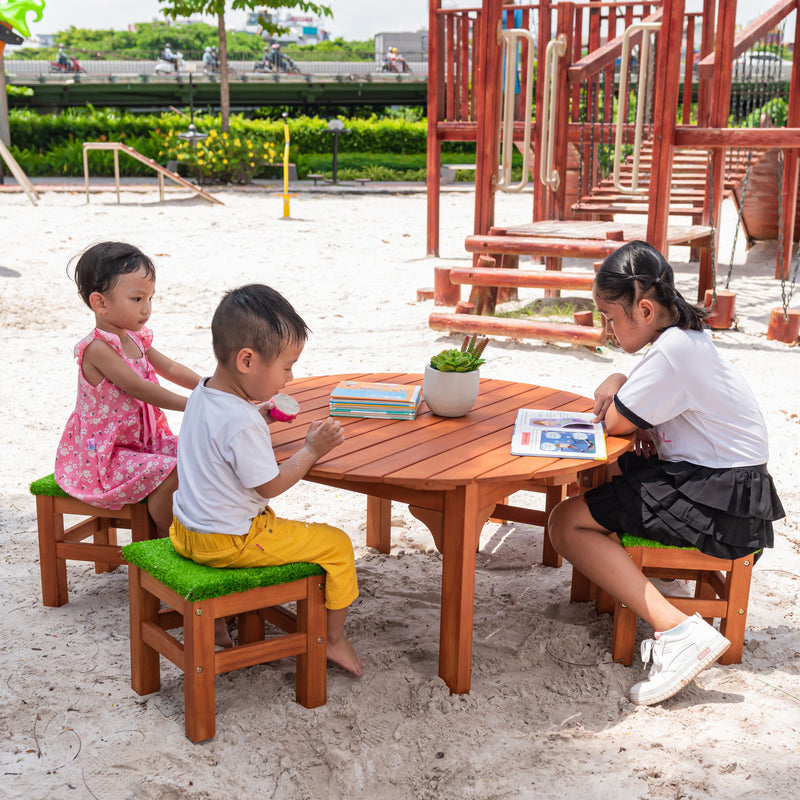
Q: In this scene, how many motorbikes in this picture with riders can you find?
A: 5